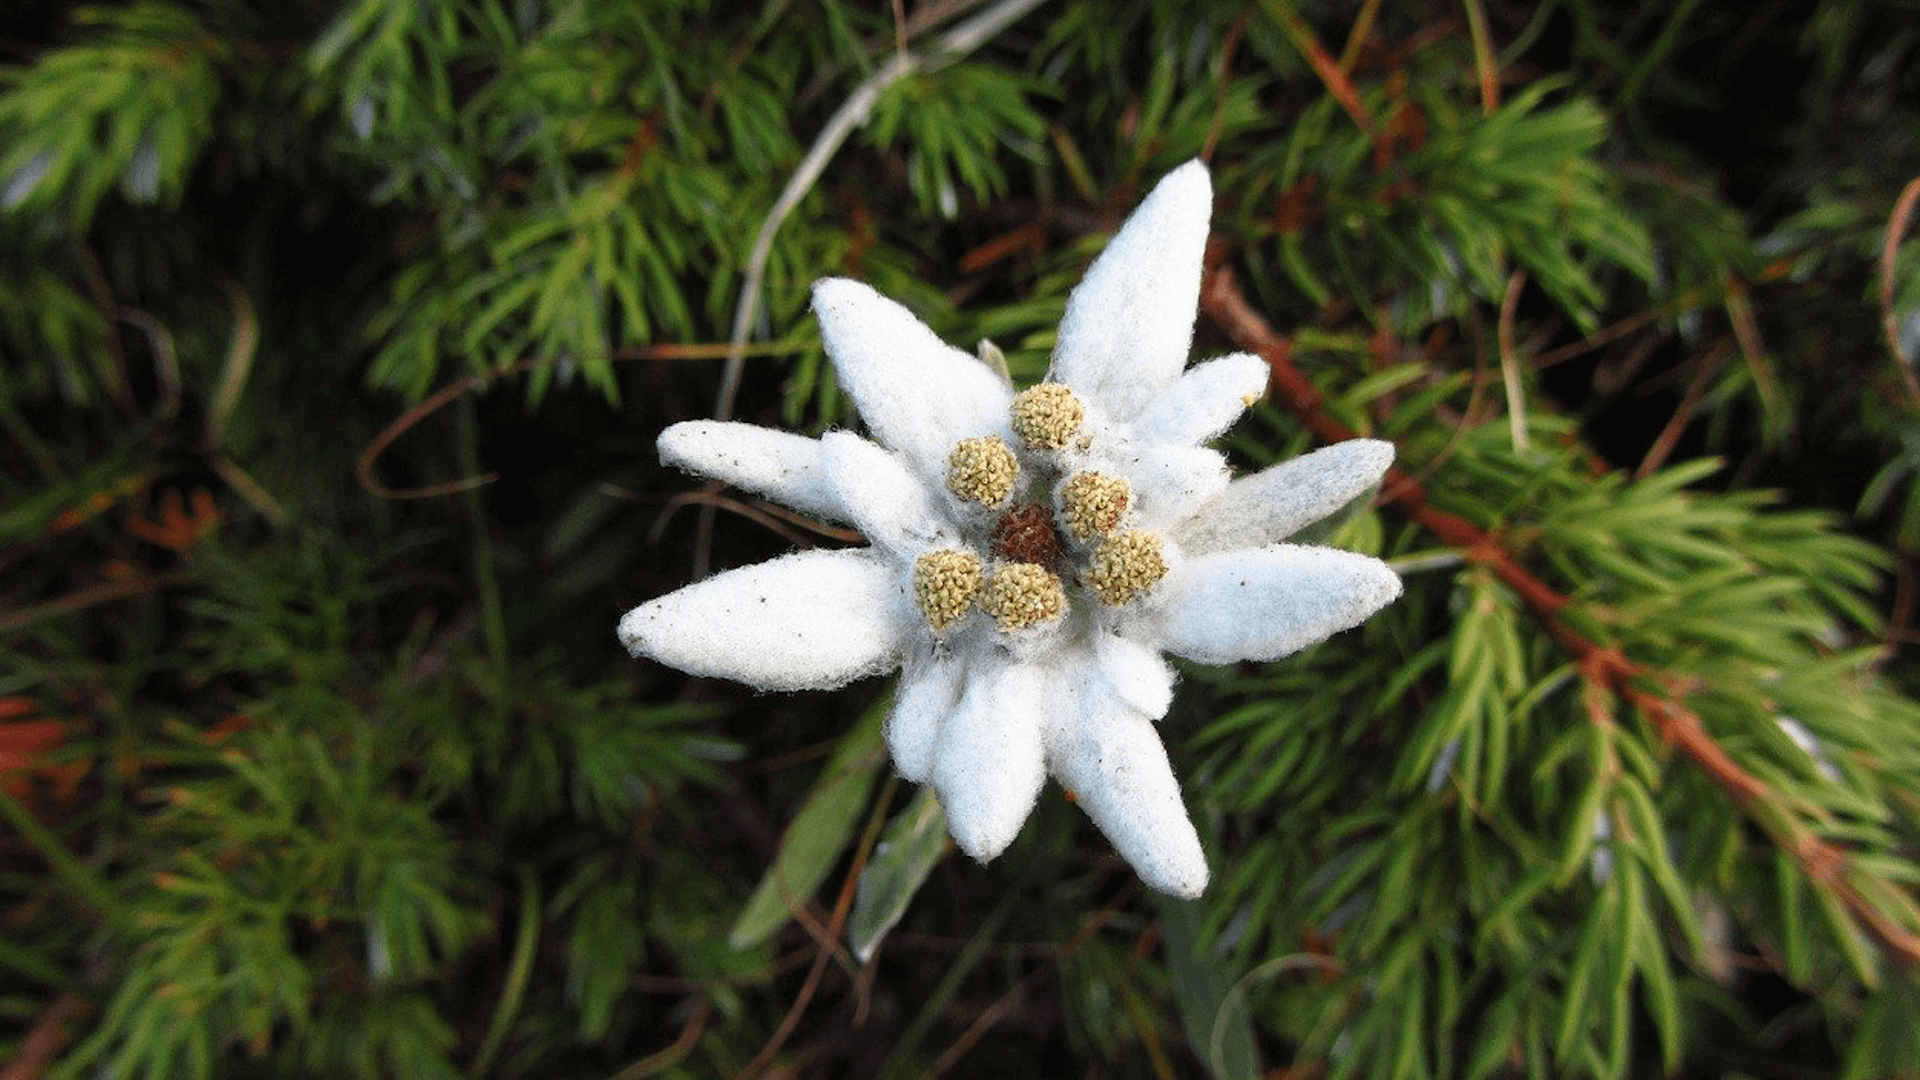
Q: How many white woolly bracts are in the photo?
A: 13